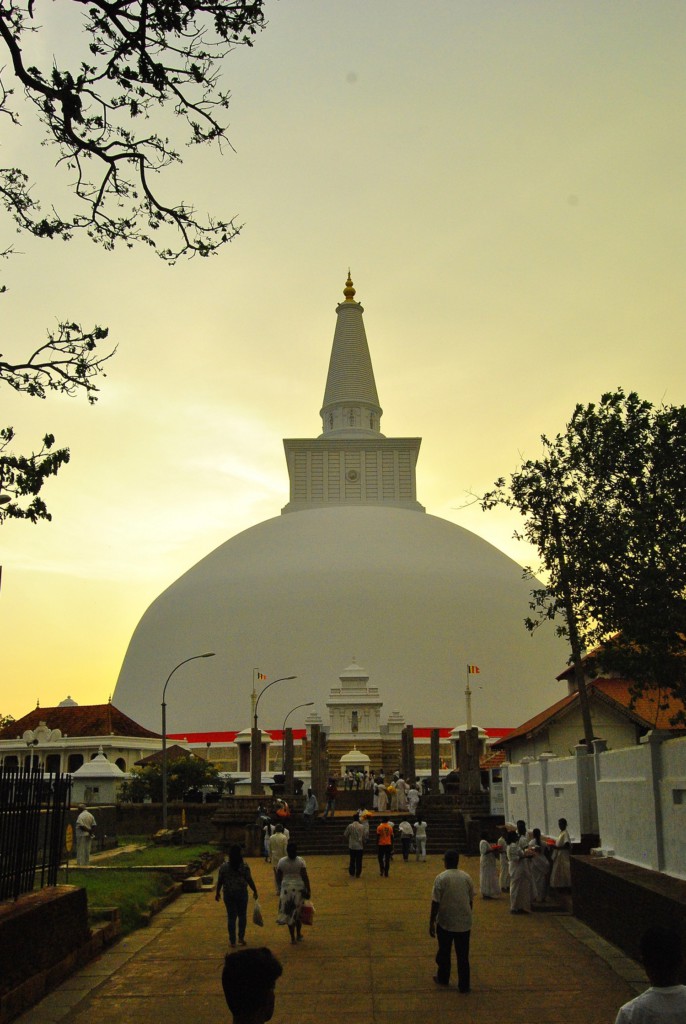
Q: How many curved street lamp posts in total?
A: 3